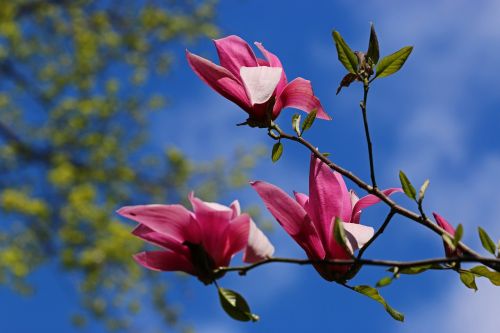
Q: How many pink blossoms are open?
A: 3